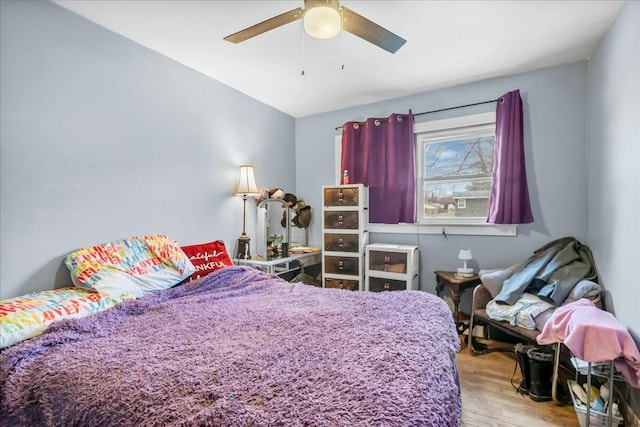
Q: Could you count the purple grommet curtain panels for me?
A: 2